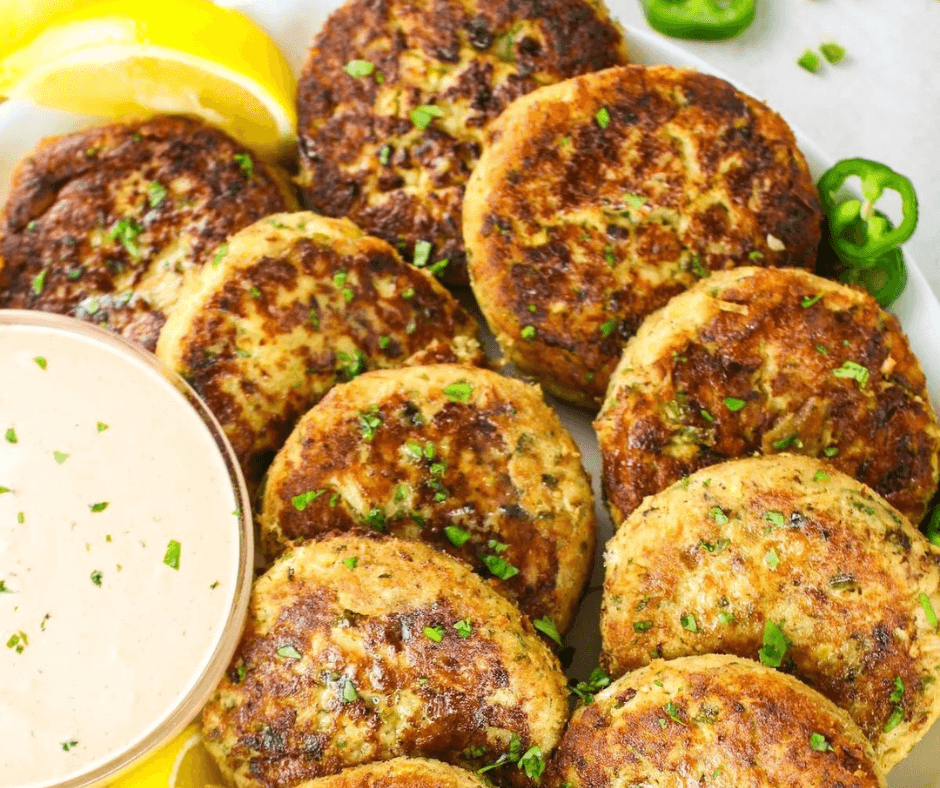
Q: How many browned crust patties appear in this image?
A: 10